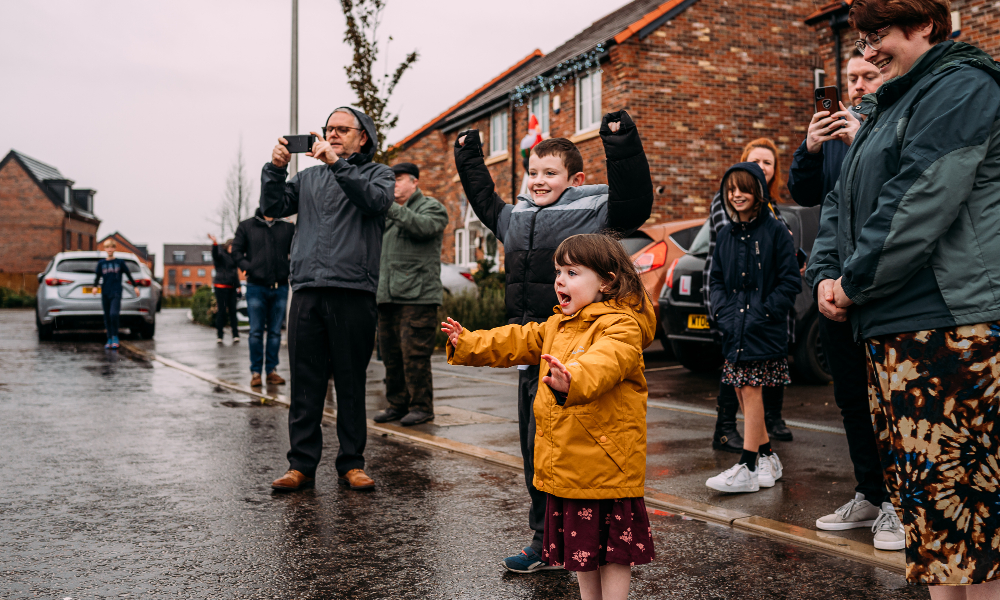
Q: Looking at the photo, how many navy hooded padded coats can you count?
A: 1